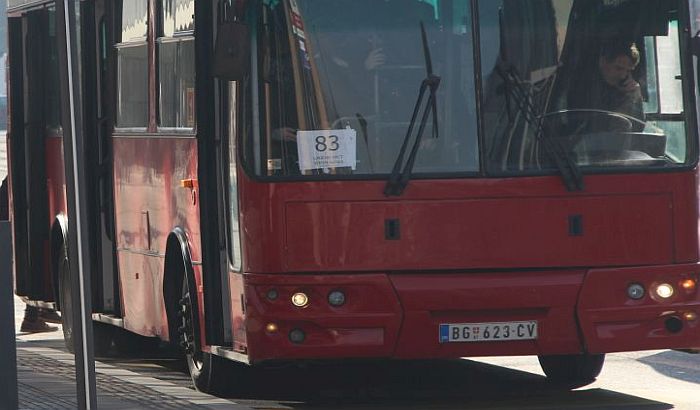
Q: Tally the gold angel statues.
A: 0